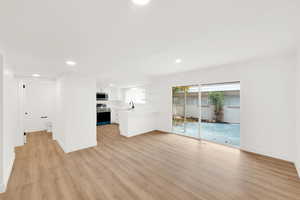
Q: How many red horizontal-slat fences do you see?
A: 0